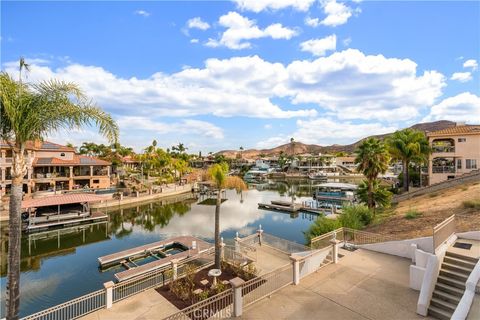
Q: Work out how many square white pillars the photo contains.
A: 8